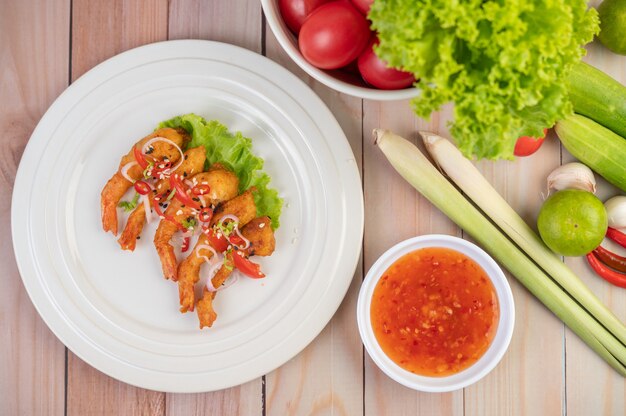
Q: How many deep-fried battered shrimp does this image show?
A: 5